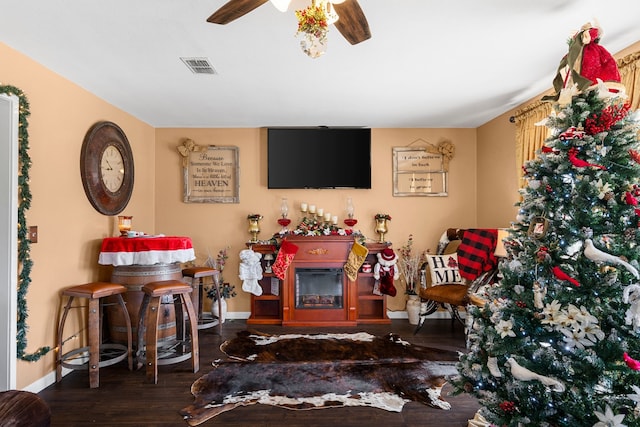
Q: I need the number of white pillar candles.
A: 5